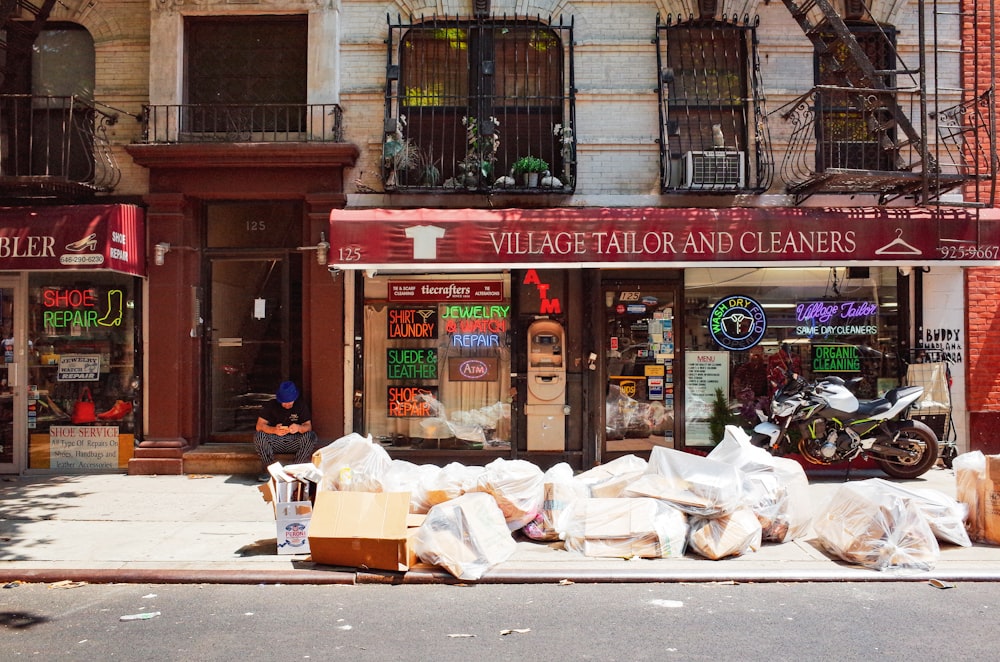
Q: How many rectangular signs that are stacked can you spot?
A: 3